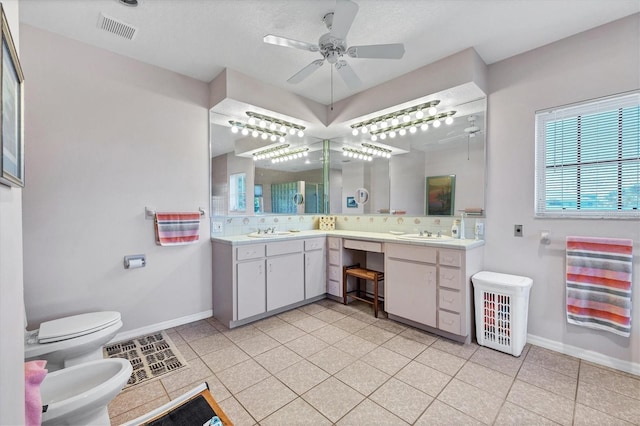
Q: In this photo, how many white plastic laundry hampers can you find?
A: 1